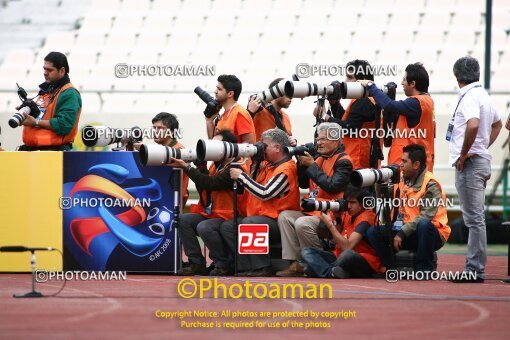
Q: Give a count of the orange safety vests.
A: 11